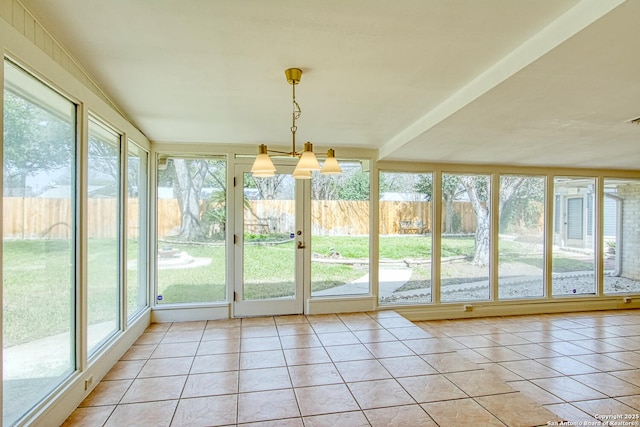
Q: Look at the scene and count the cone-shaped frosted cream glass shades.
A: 5